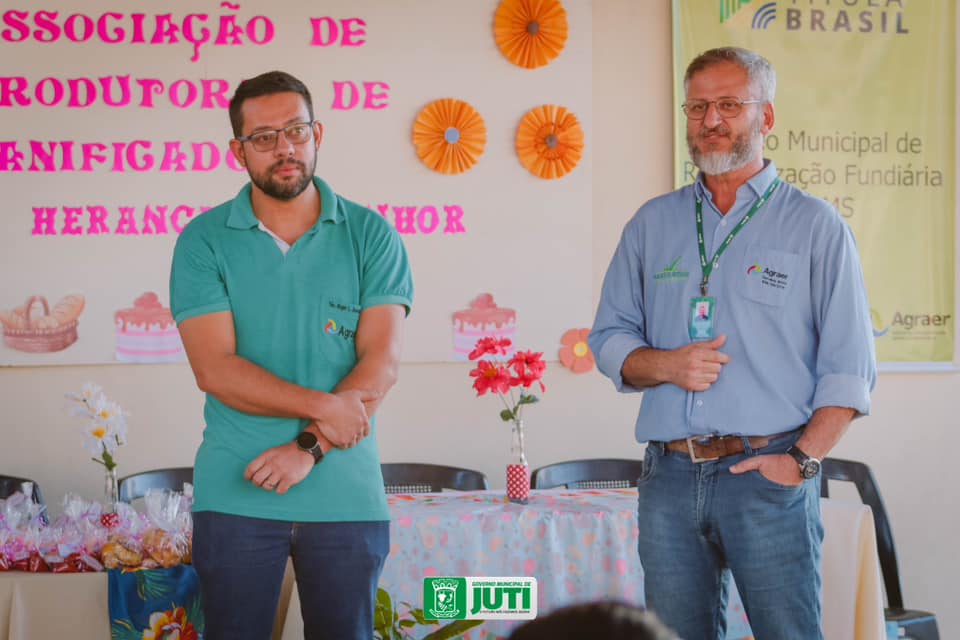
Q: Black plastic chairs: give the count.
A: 5